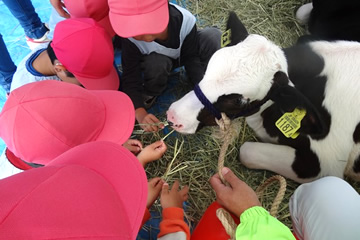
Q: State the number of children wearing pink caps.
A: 5